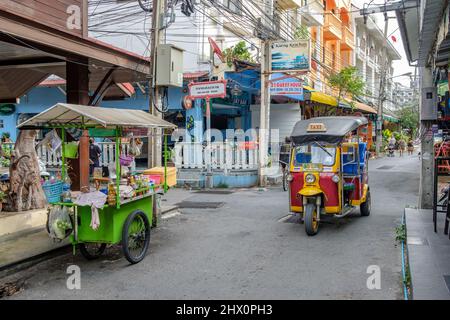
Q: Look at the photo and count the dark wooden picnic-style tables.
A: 0